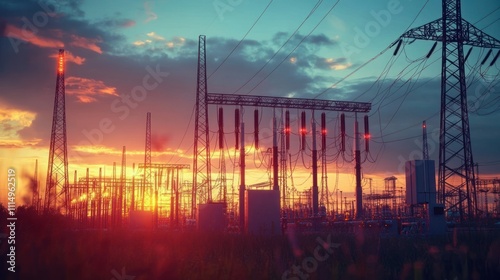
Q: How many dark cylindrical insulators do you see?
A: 13